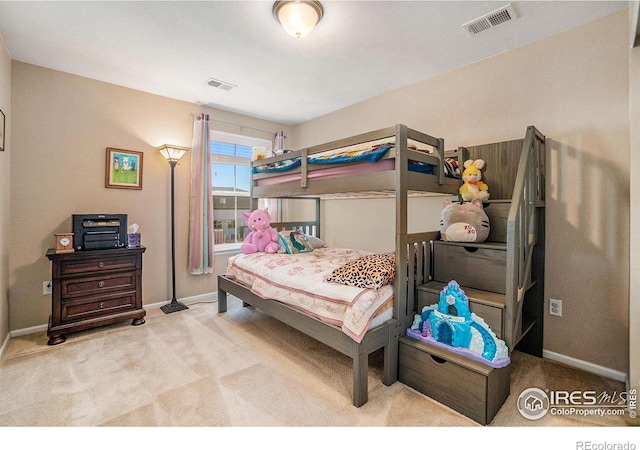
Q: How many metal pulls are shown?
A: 3